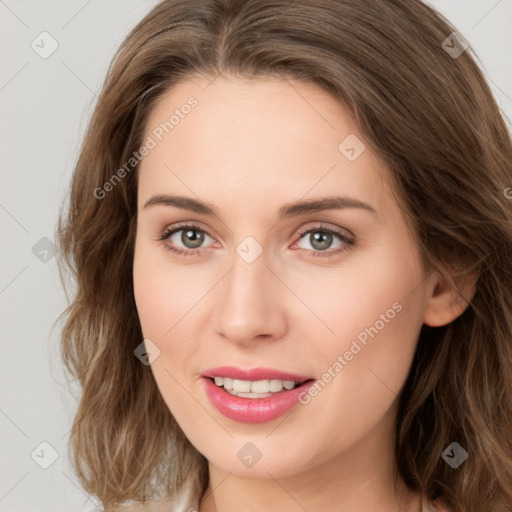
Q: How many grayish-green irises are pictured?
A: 2